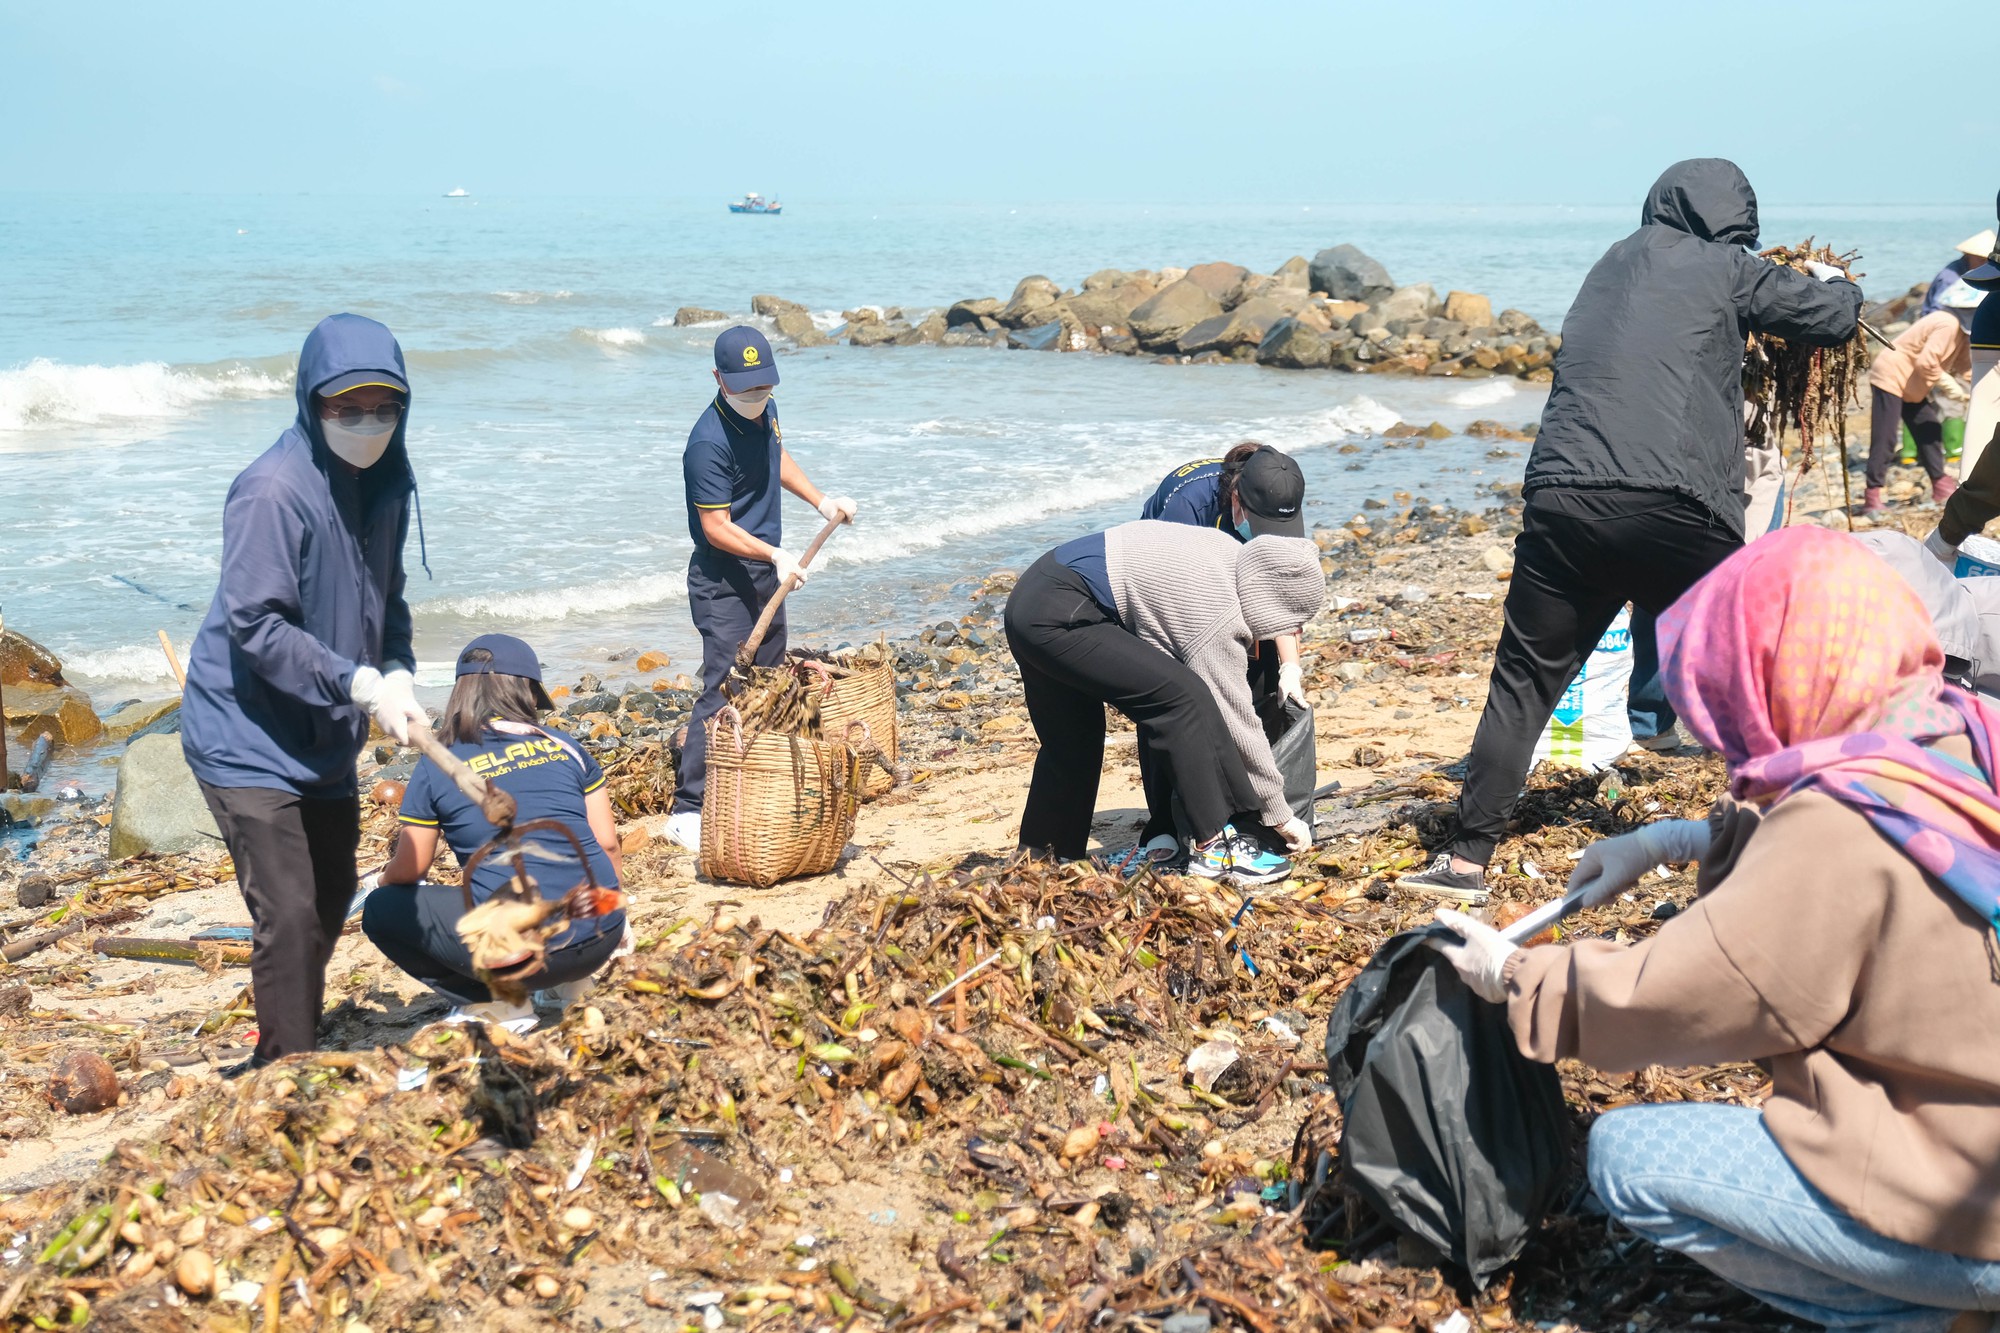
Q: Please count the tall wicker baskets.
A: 2